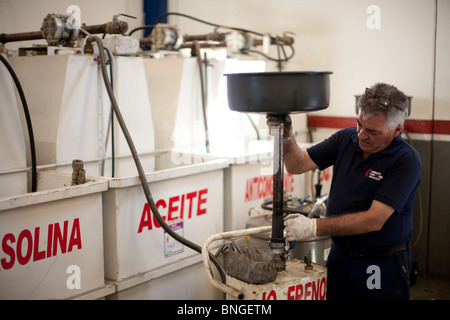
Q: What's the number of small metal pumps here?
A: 3